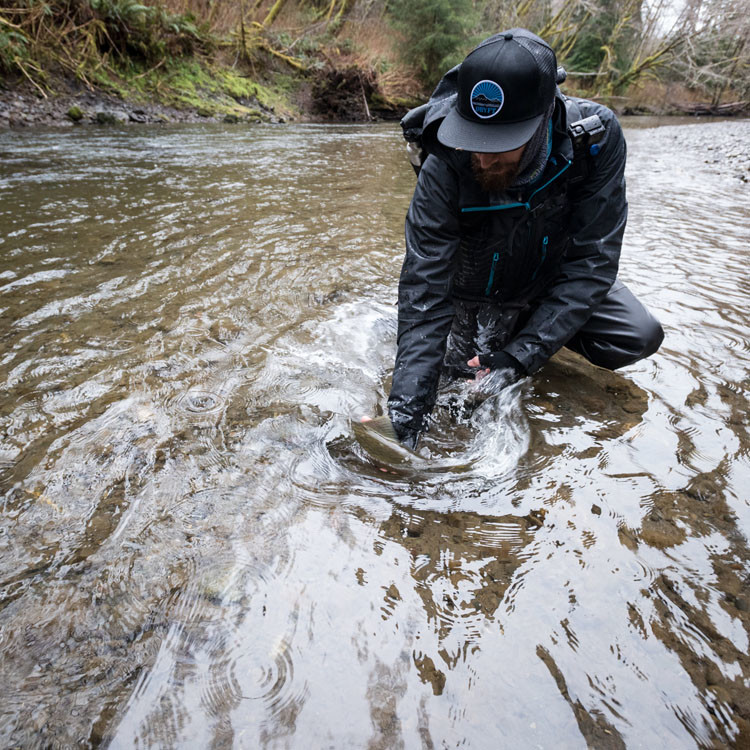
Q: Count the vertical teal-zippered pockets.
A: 2